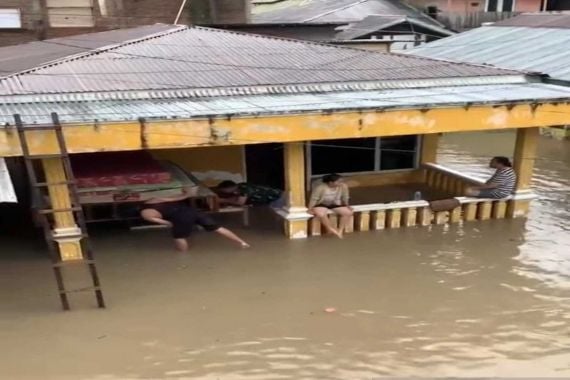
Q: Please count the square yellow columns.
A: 3